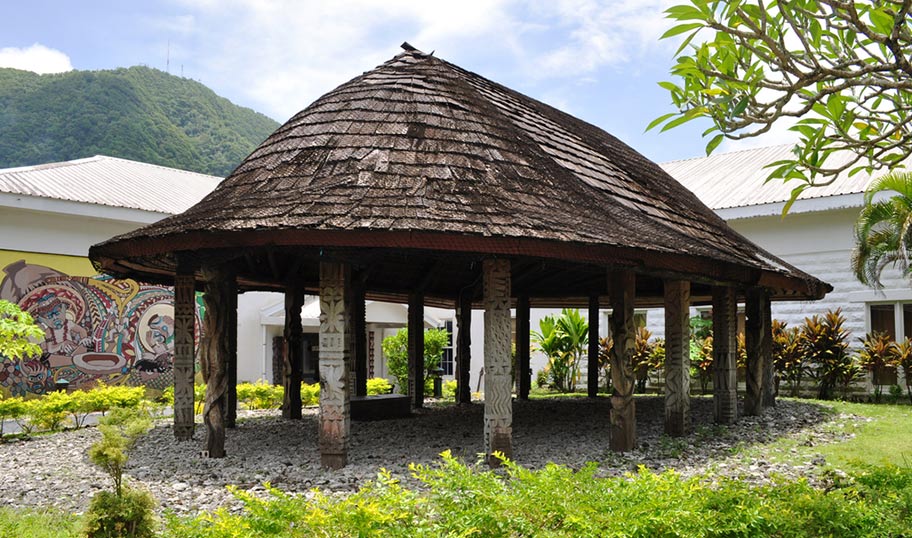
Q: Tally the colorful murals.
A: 1